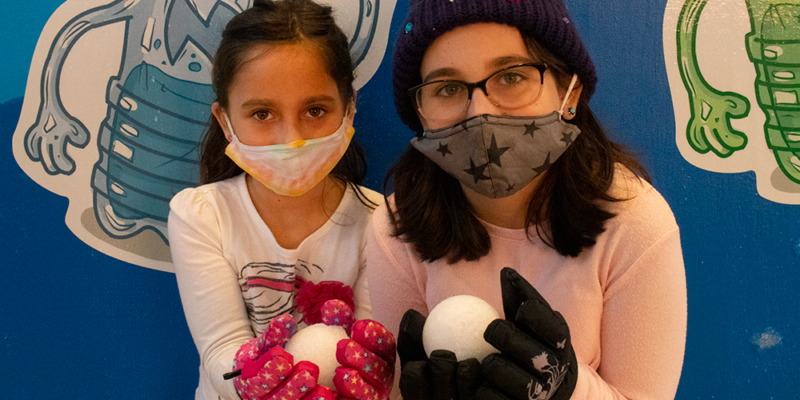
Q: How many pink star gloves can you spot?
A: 2